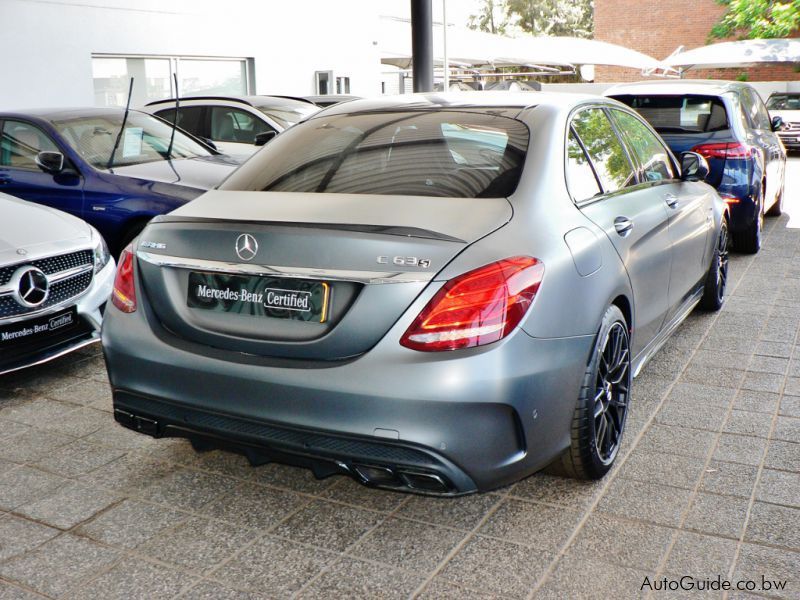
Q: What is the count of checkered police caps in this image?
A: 0